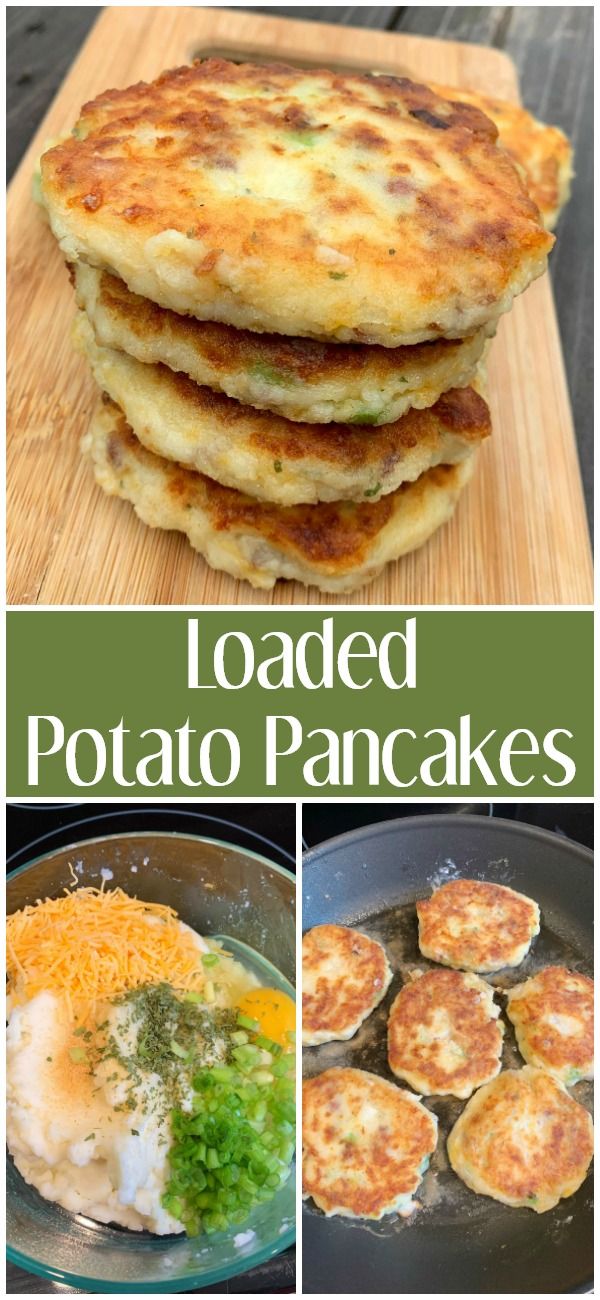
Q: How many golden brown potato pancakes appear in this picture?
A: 11